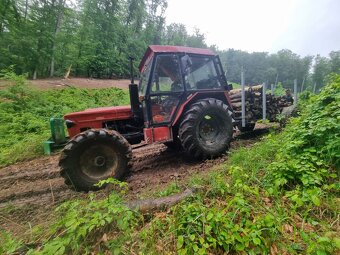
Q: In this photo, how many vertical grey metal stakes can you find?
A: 4